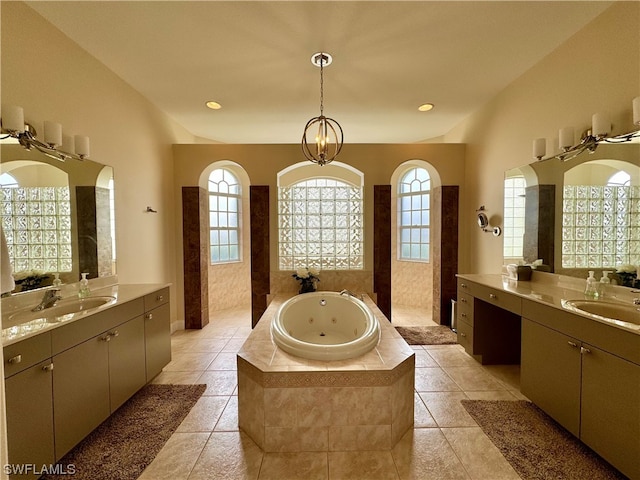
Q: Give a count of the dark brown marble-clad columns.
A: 4